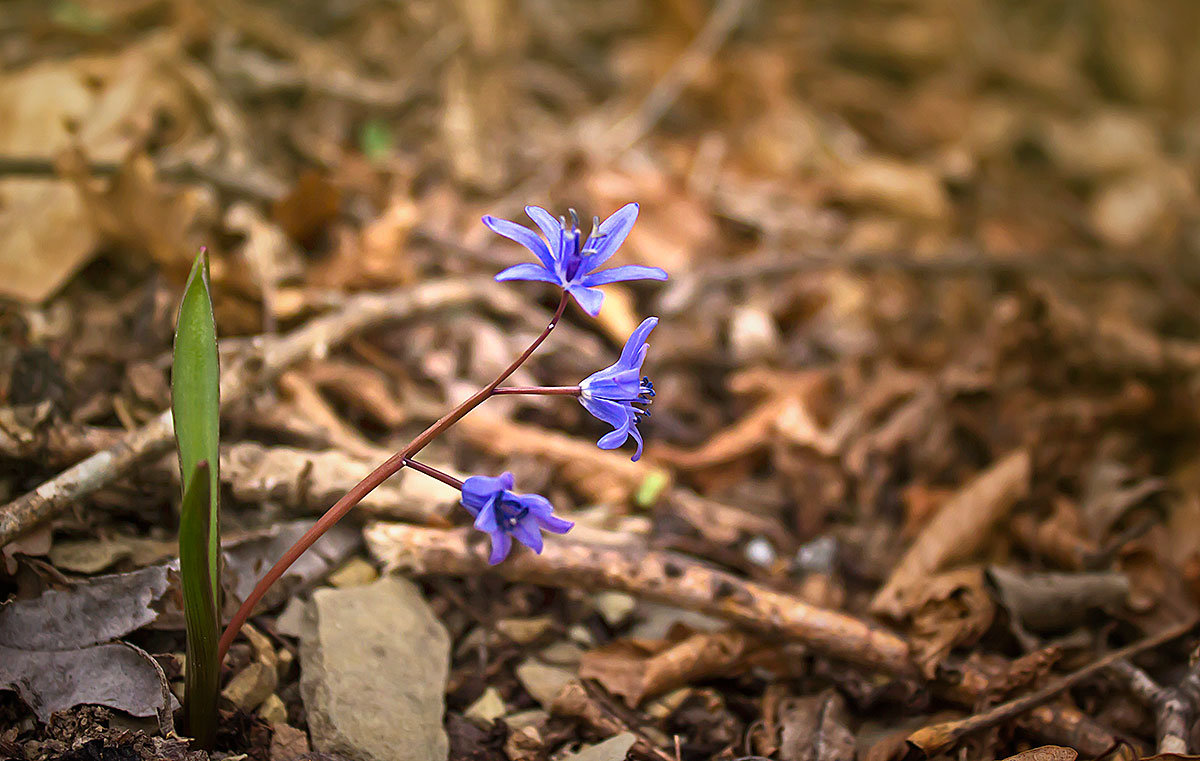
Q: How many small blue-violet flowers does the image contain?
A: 3